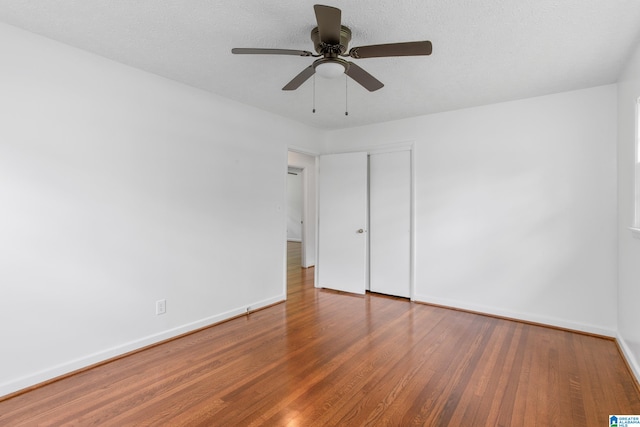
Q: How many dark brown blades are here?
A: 5